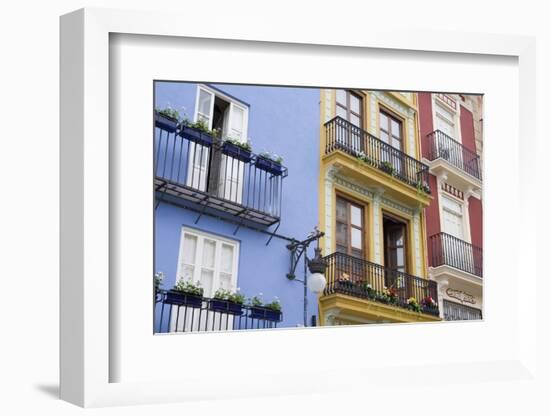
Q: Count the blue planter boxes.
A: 7